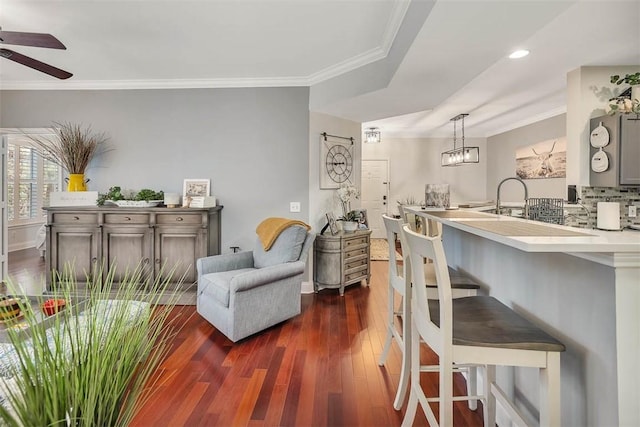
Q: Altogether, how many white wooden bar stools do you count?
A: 3